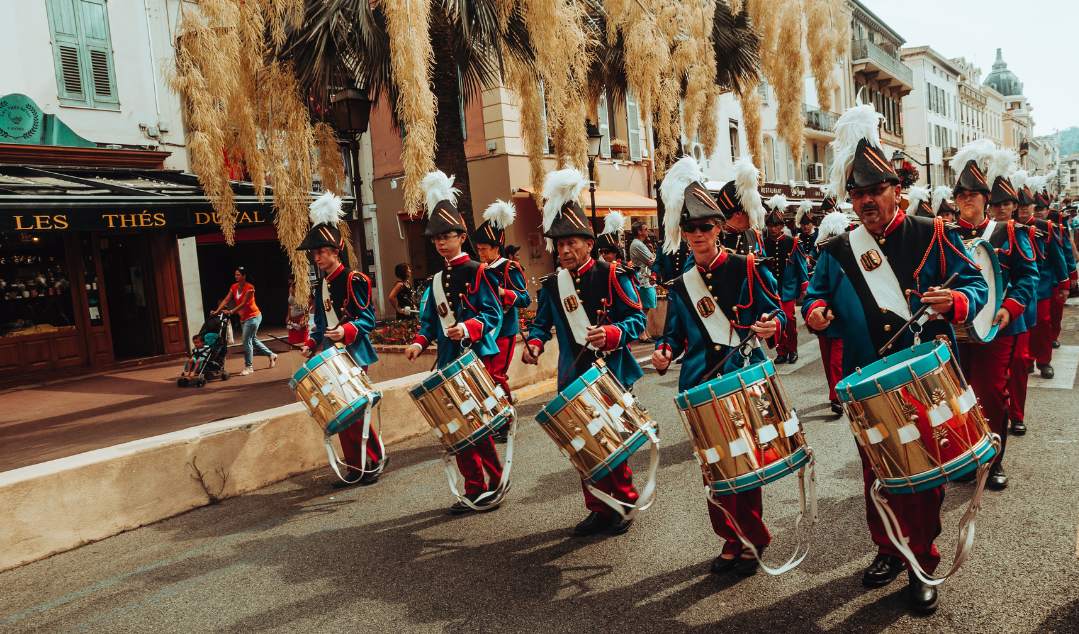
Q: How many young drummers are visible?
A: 2